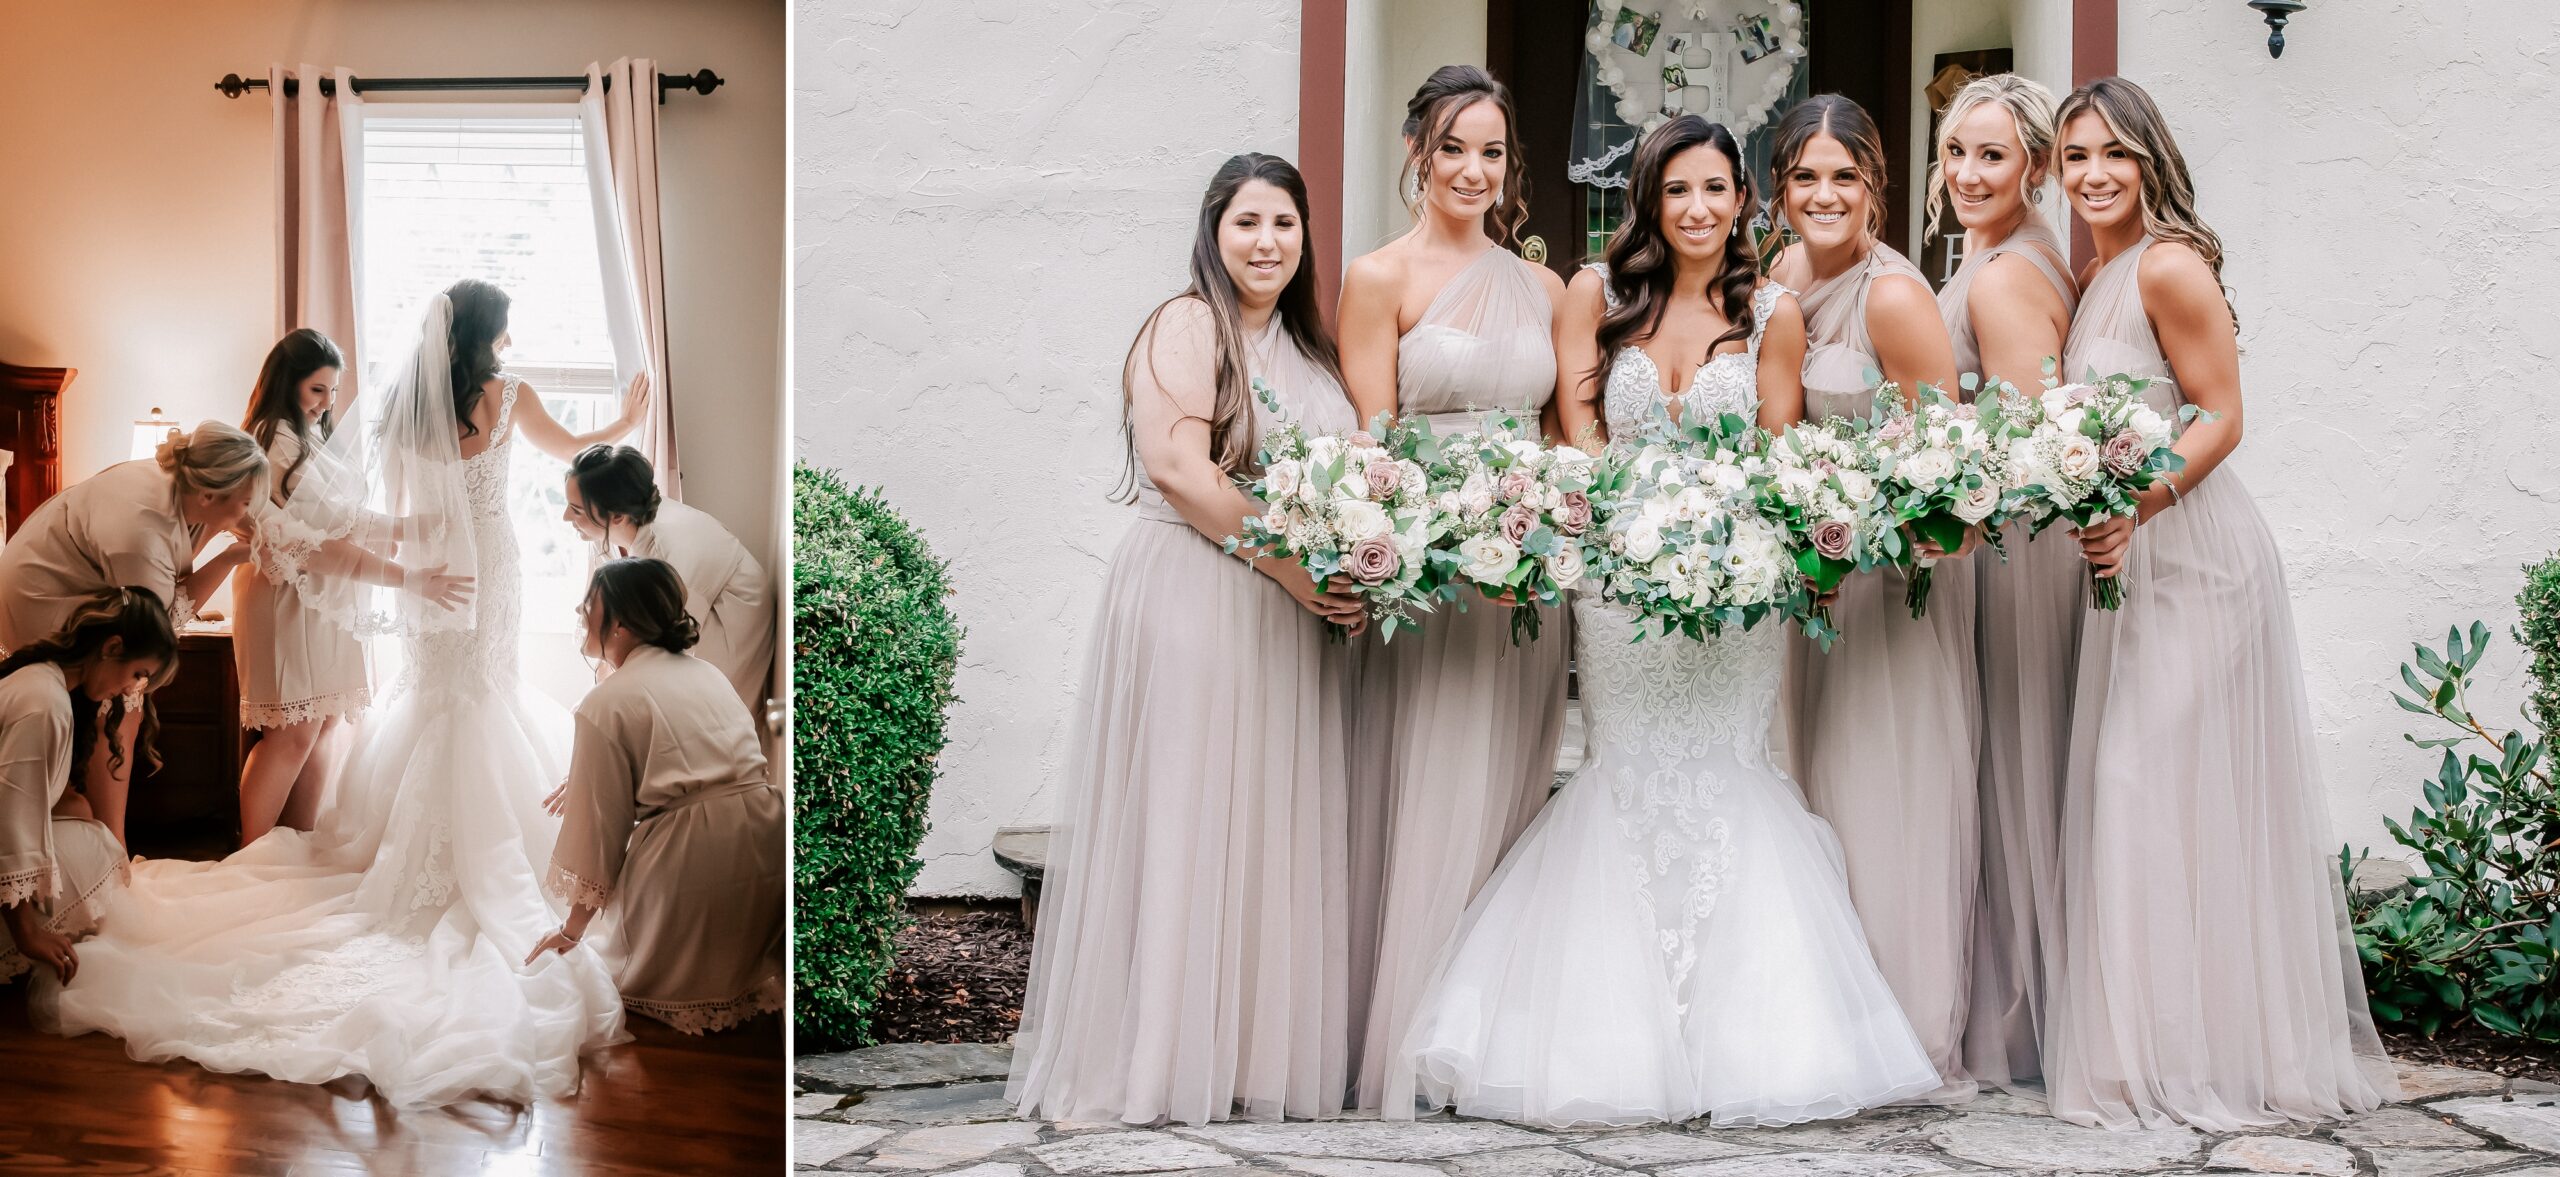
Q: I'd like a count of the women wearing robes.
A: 5